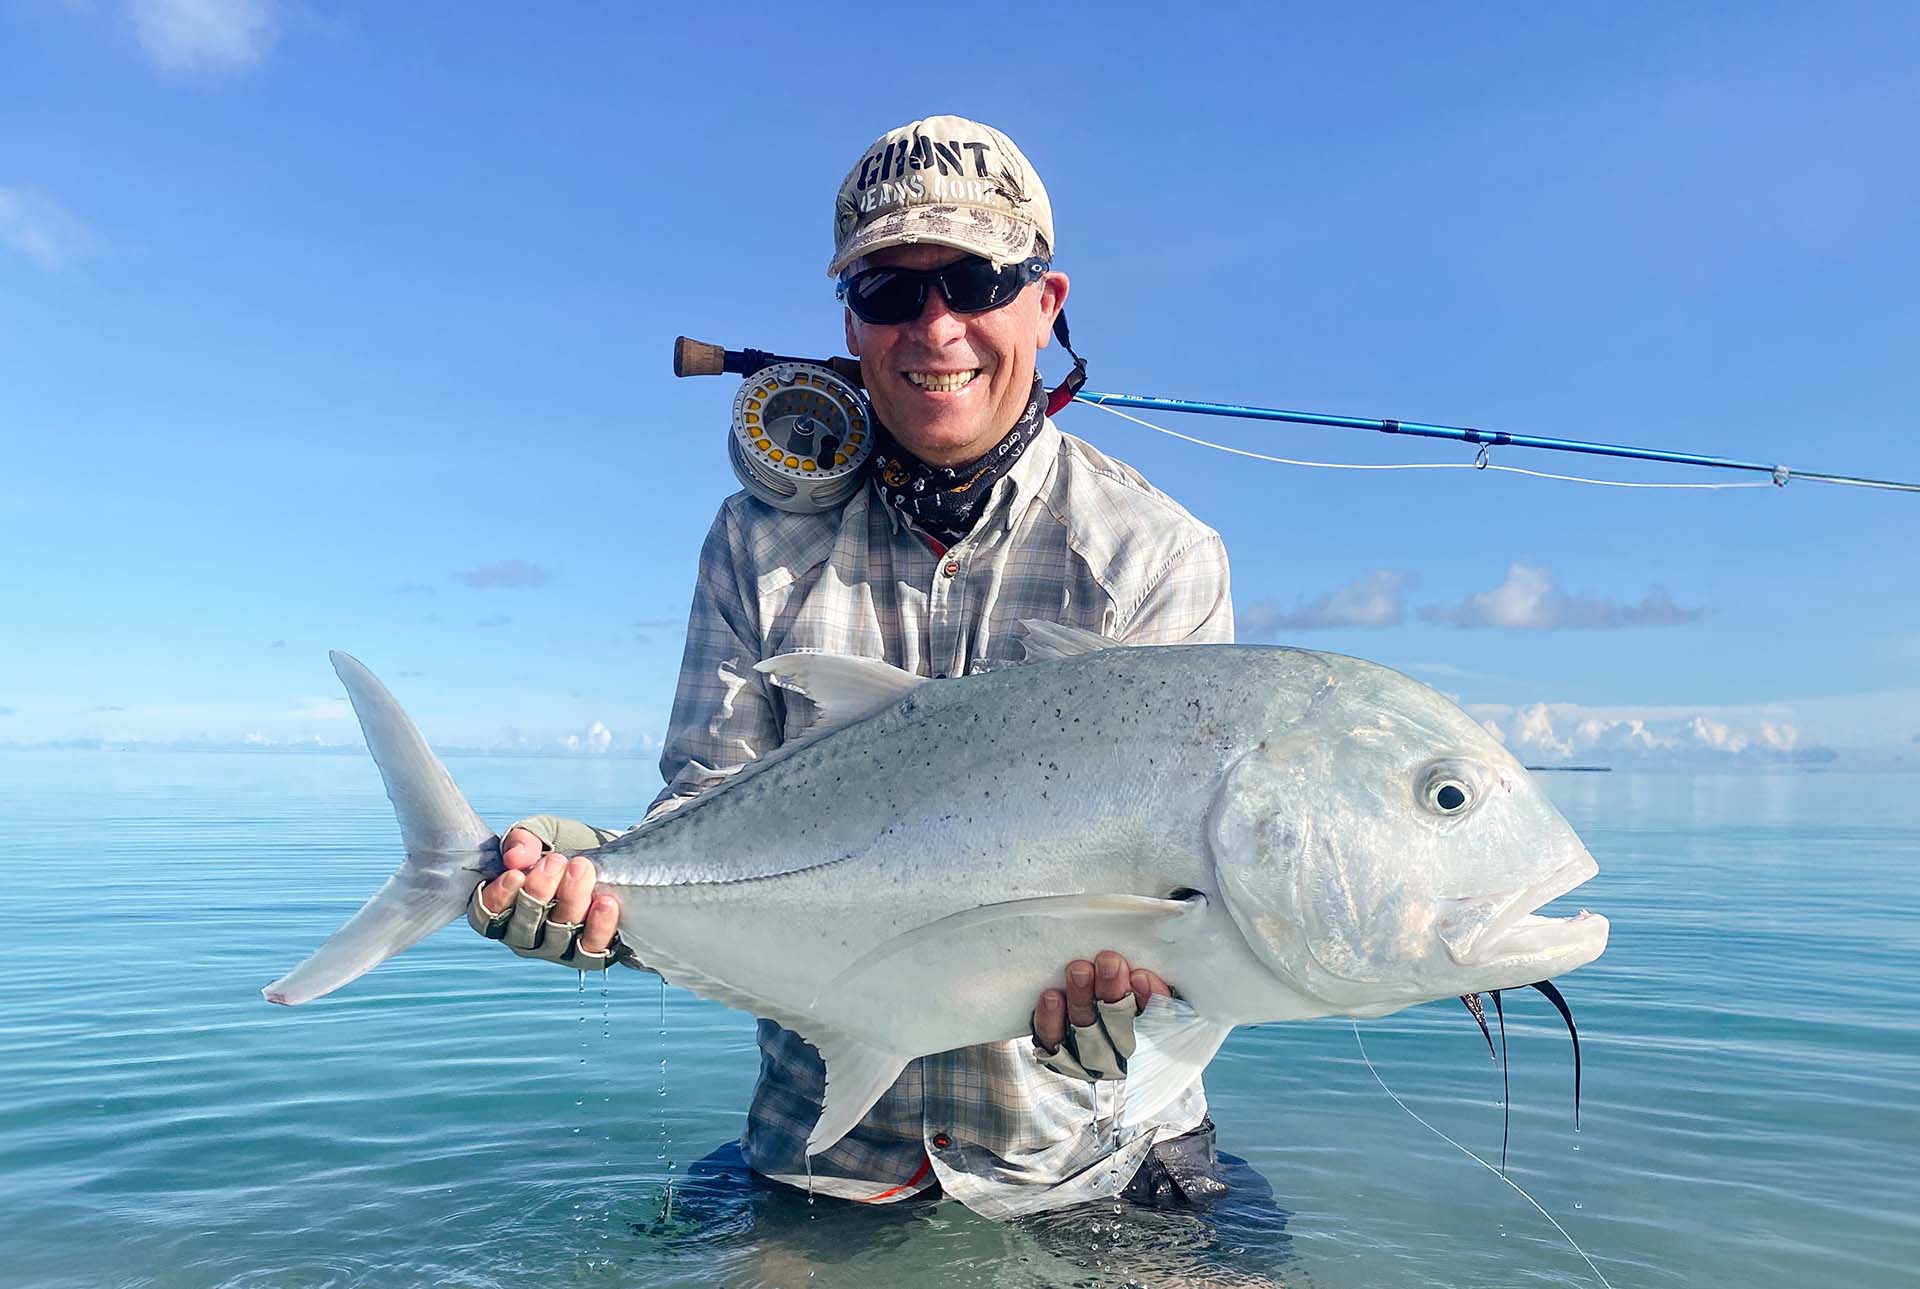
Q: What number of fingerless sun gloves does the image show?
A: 2